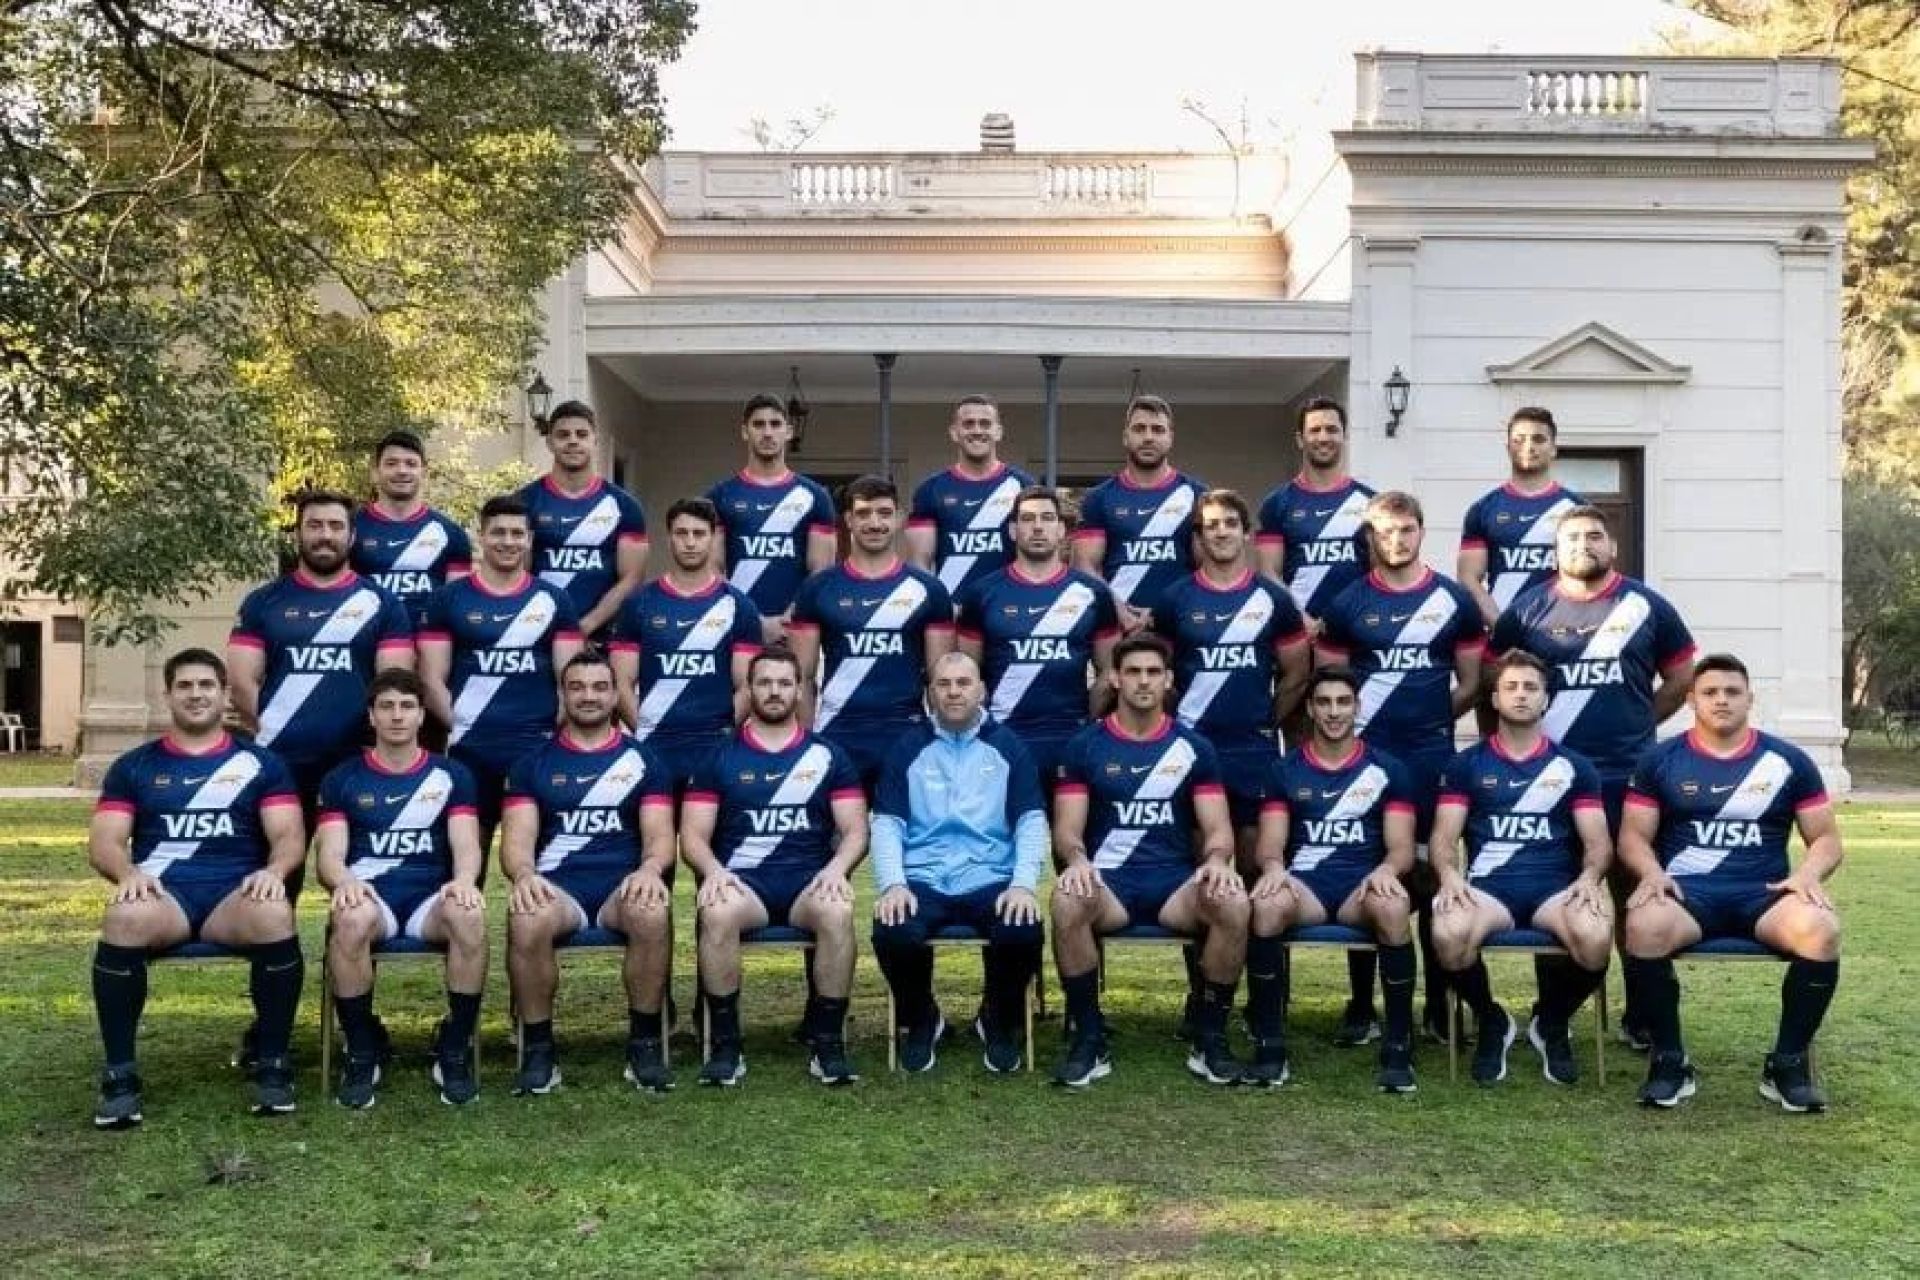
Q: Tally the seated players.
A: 8